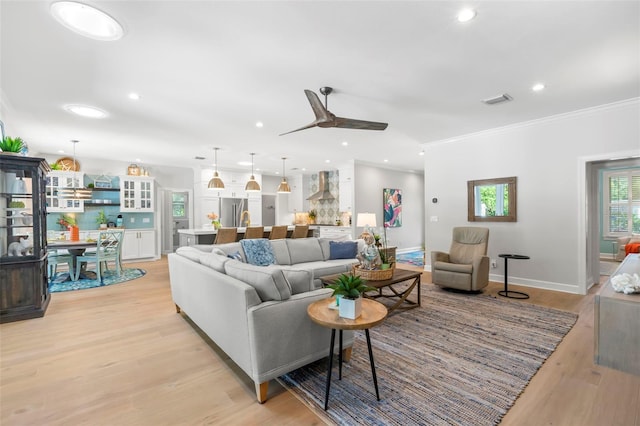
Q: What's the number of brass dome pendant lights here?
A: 3